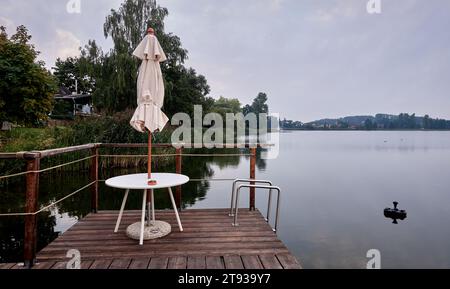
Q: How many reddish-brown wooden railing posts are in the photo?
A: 4